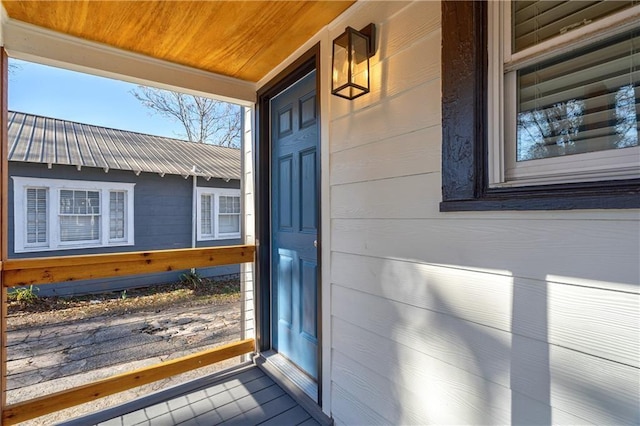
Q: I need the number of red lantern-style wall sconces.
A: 0